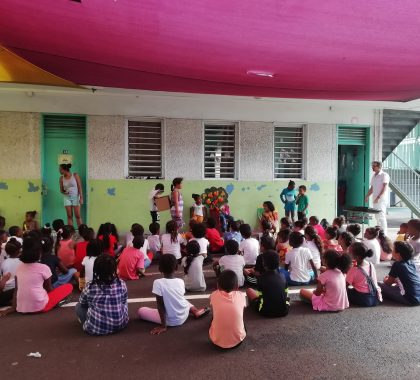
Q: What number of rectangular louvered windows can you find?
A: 3